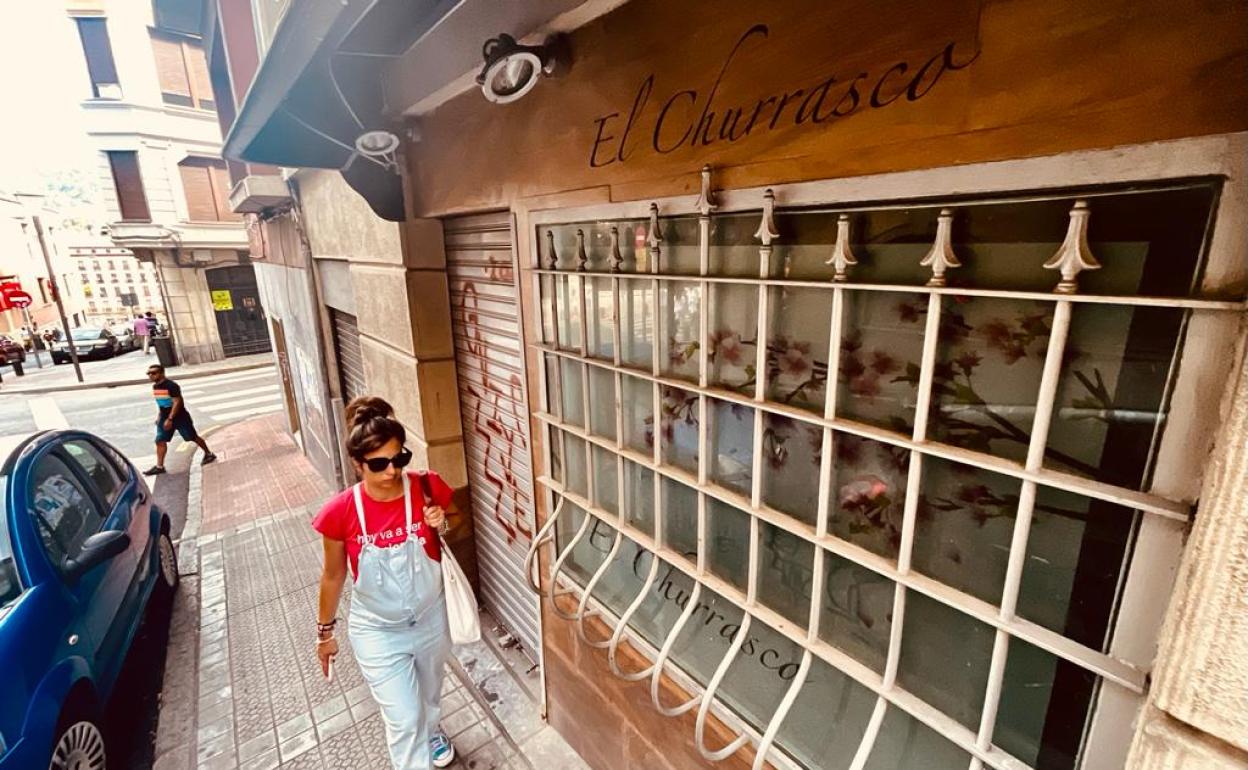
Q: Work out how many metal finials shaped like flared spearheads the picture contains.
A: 9